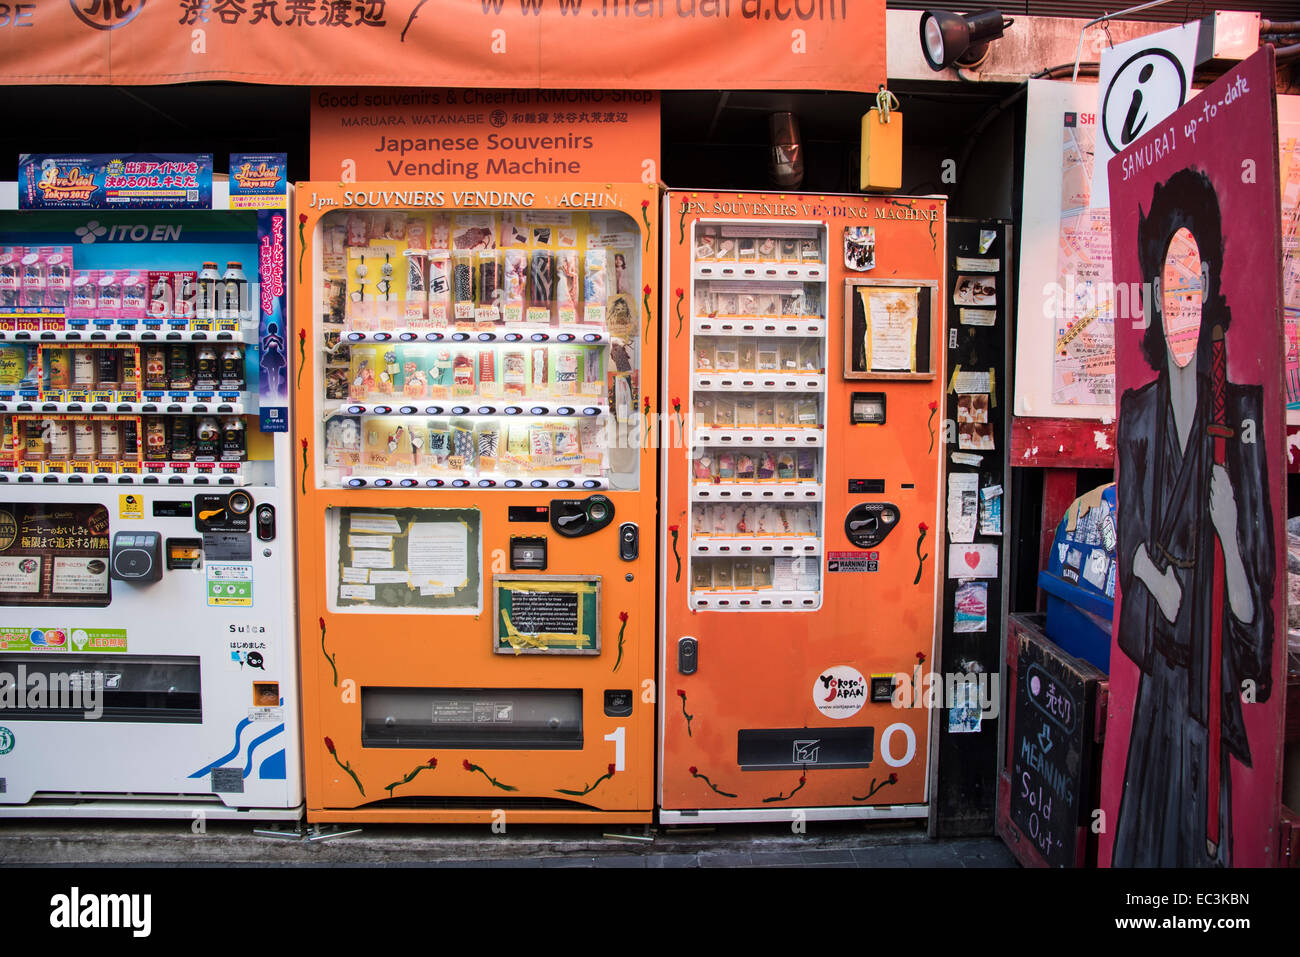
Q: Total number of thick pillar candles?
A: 0